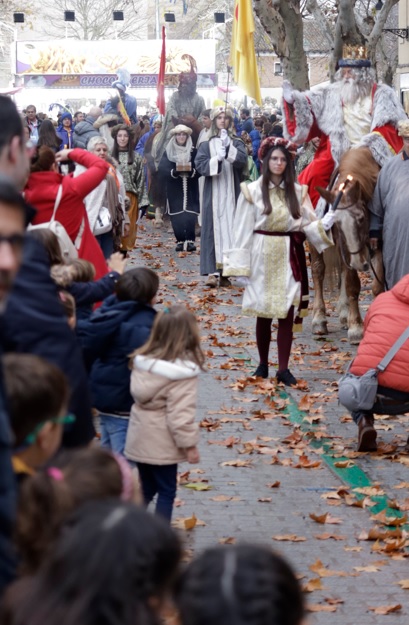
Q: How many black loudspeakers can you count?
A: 5